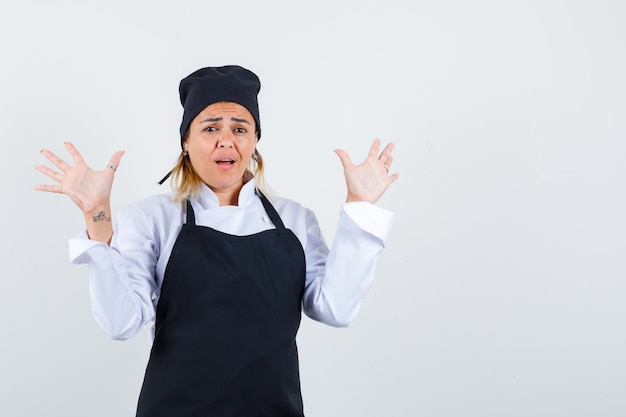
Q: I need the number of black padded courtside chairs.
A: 0